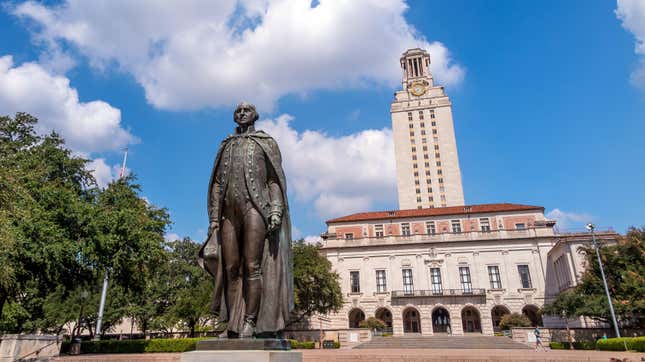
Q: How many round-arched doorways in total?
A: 7